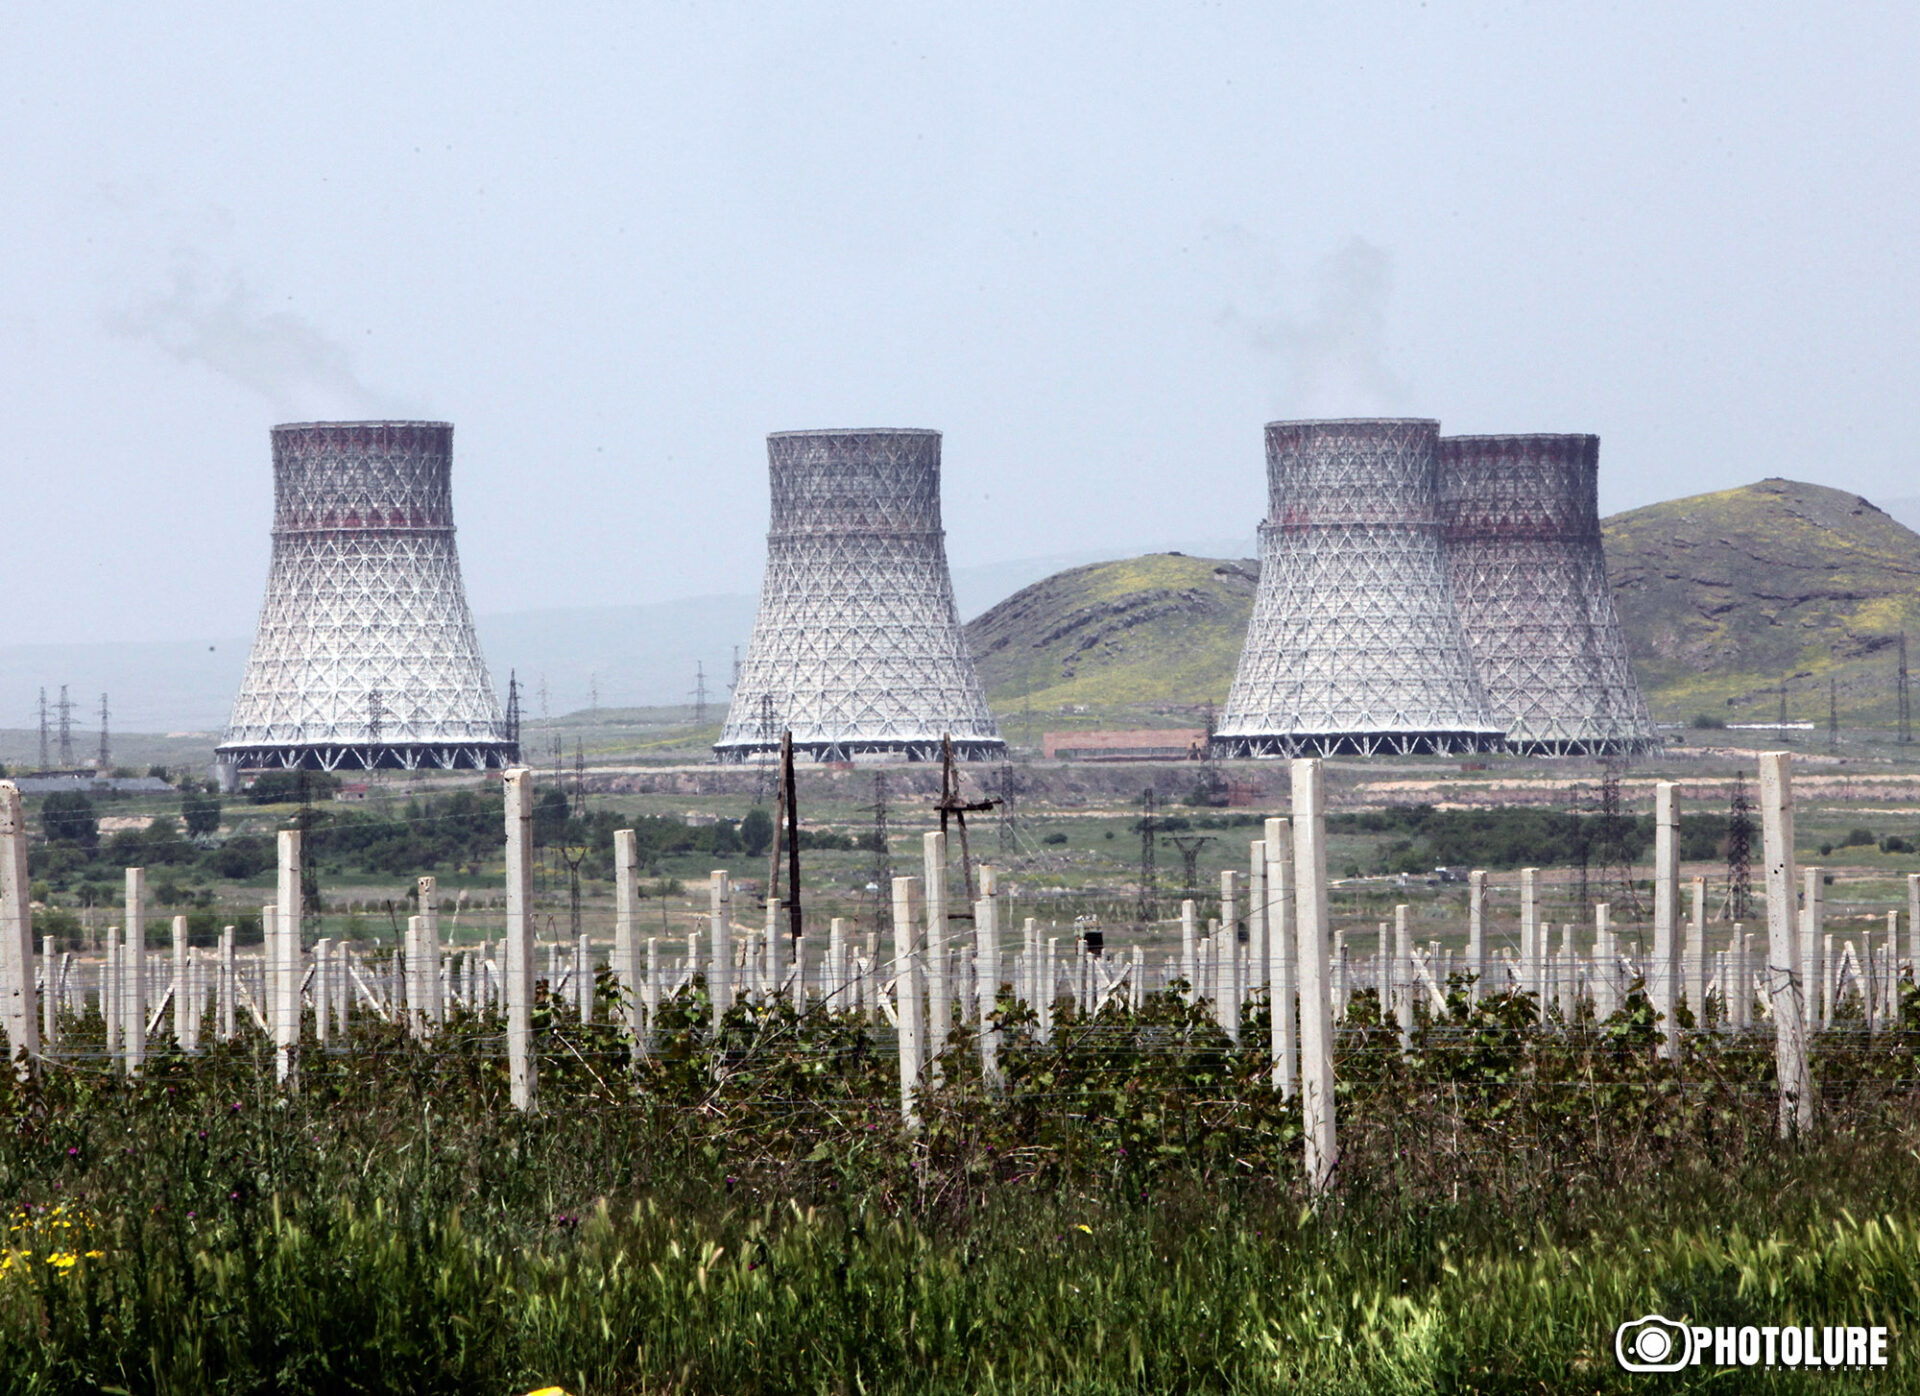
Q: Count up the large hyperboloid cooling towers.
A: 4